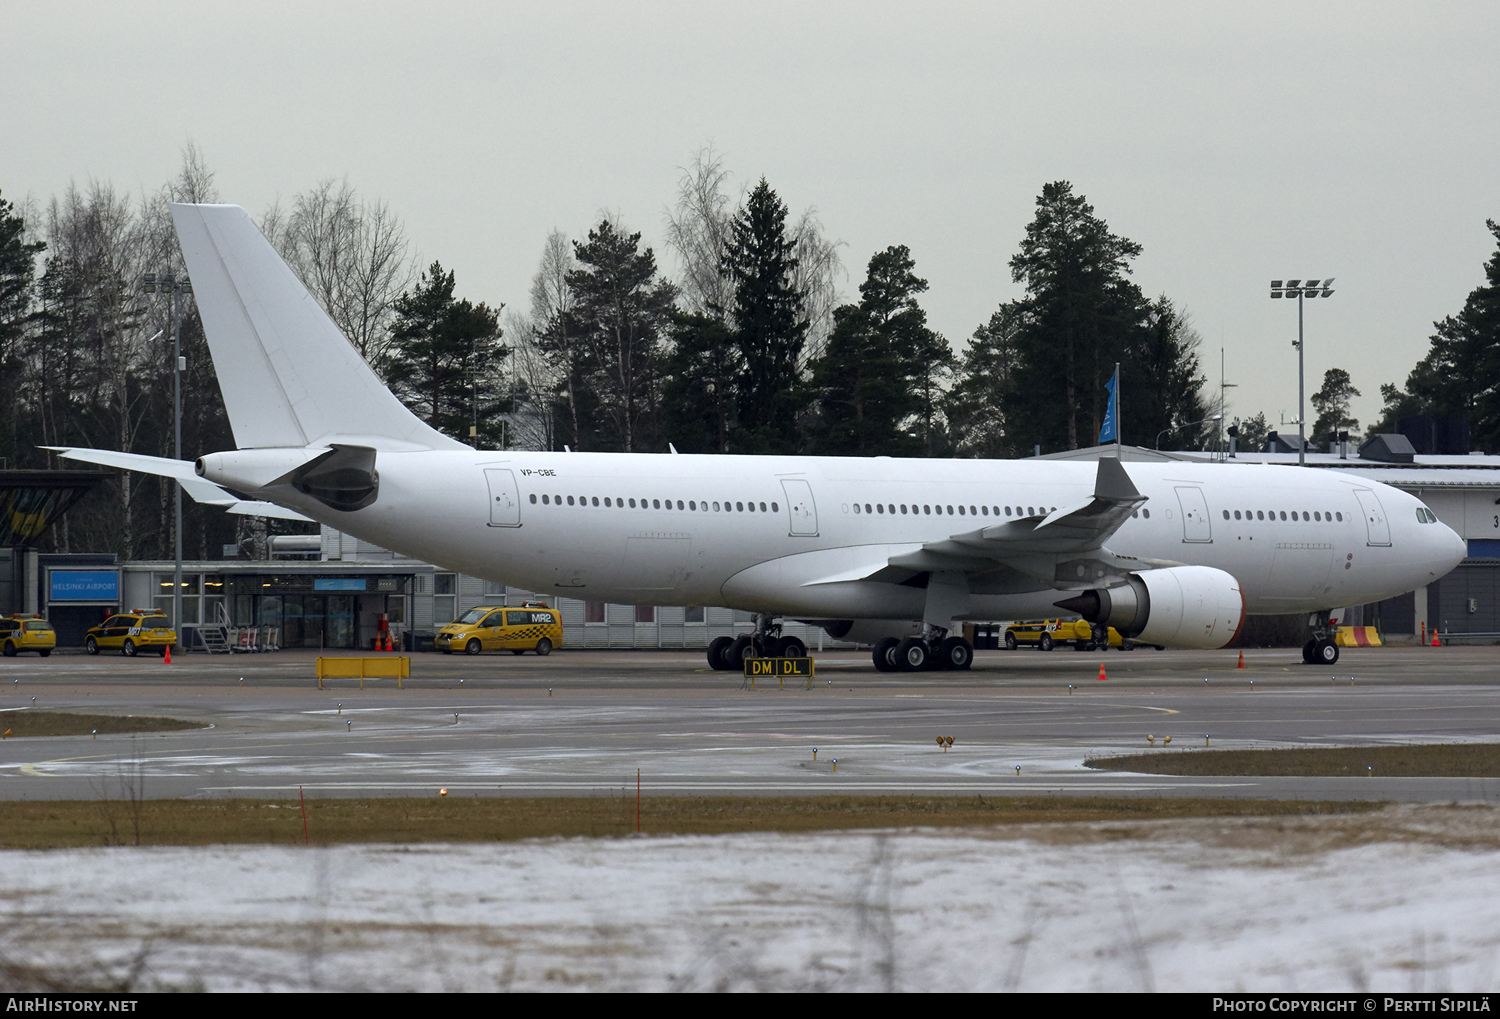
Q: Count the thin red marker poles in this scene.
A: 2